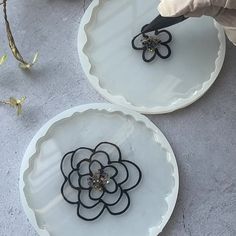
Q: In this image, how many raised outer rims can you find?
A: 2